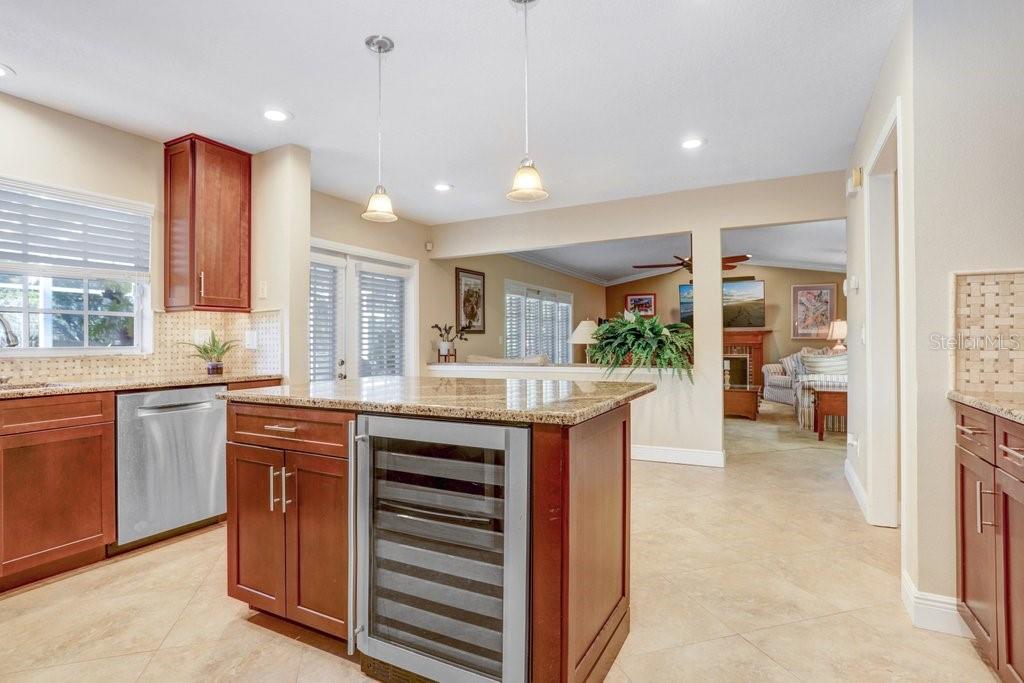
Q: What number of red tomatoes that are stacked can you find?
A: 0